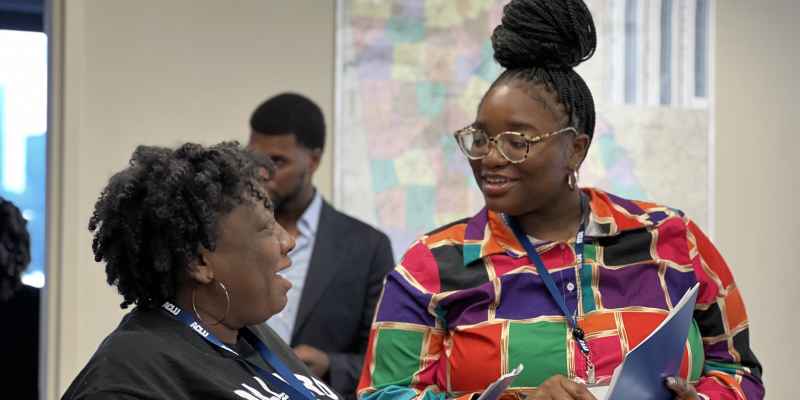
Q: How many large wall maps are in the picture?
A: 1